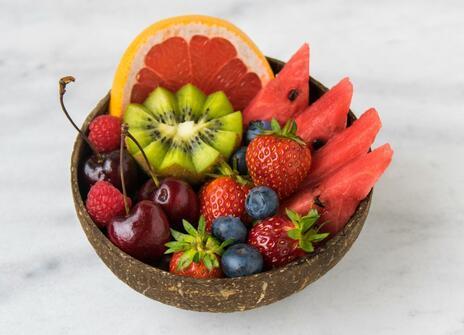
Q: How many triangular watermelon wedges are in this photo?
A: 4